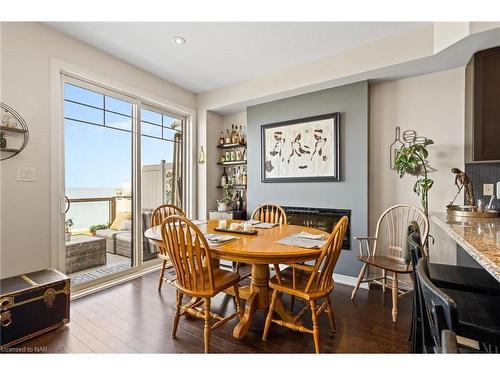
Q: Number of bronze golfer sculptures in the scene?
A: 1